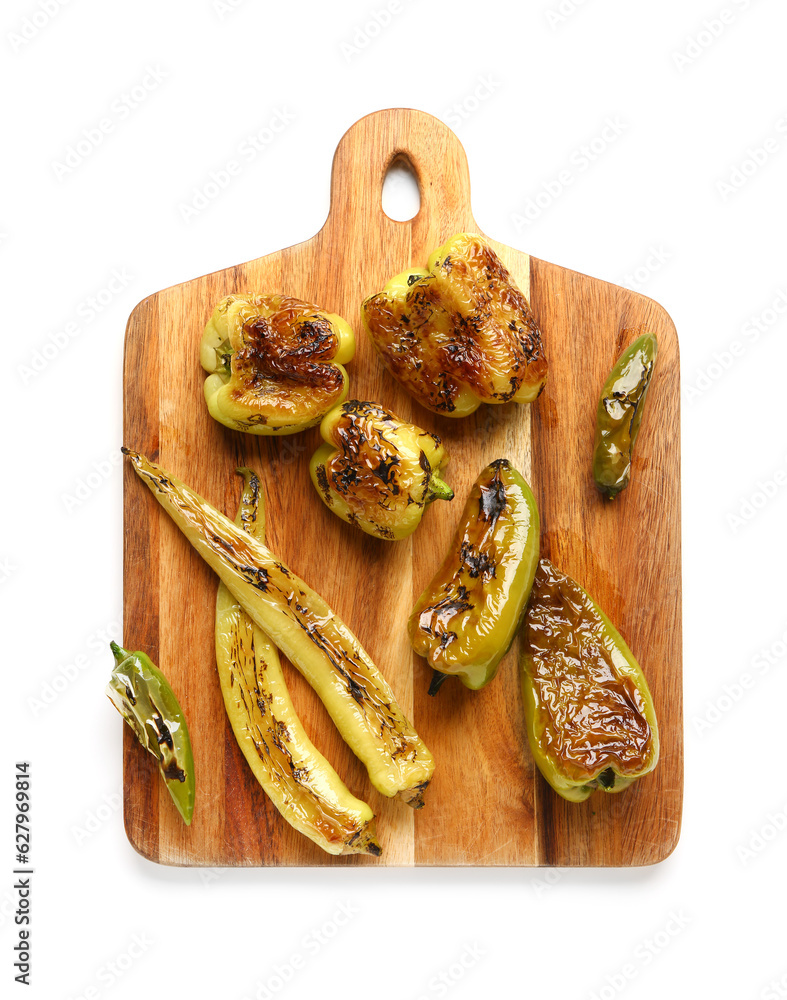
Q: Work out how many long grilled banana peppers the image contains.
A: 2